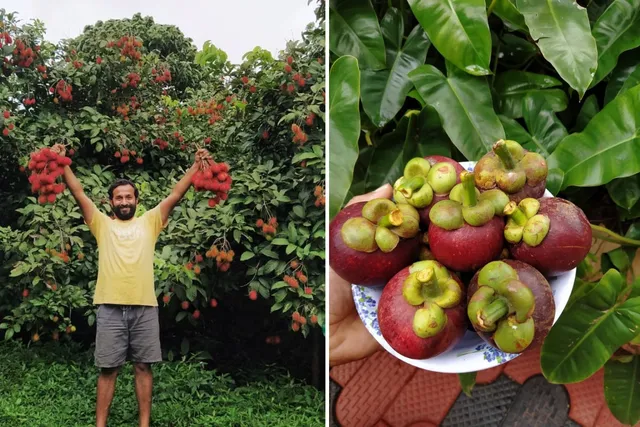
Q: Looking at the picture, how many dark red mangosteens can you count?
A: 7